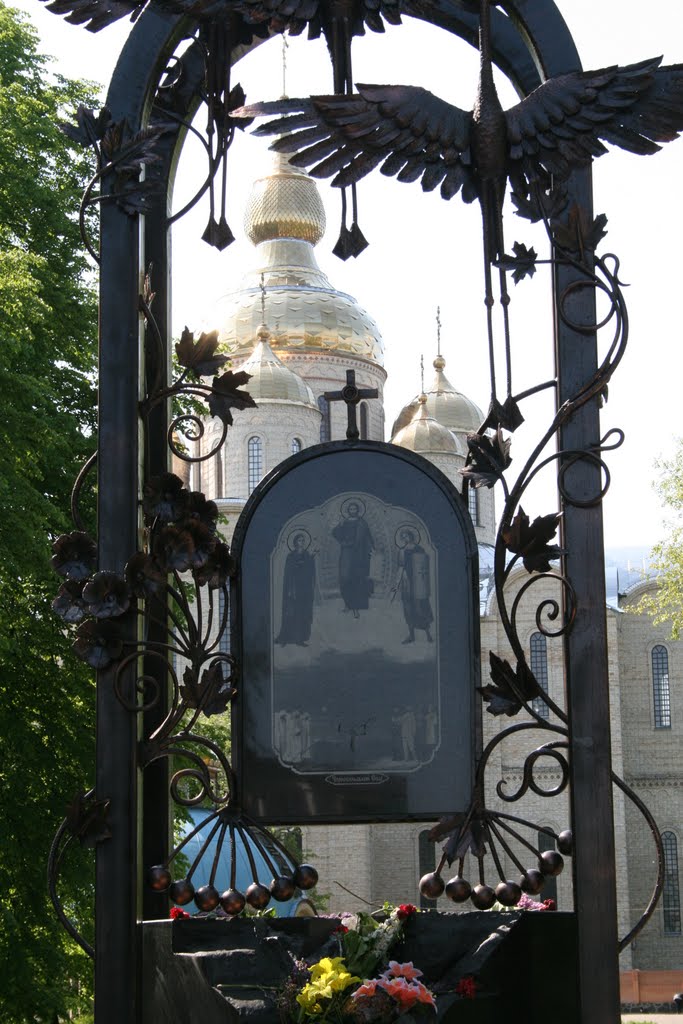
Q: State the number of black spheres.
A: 14